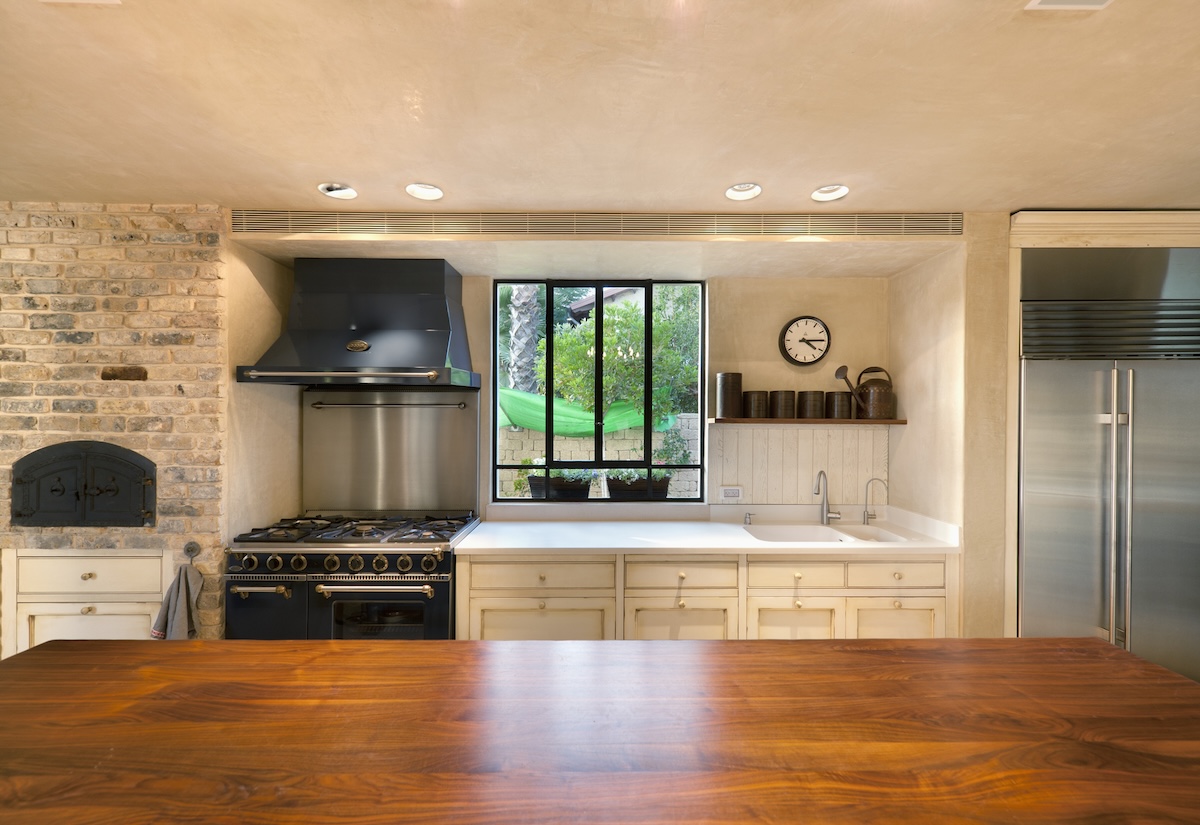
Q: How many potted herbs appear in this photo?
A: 2